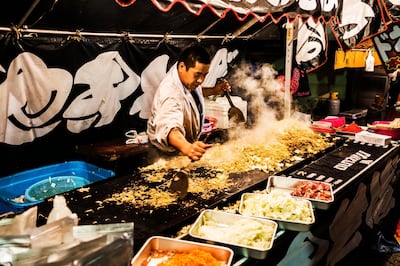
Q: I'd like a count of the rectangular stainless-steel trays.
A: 4